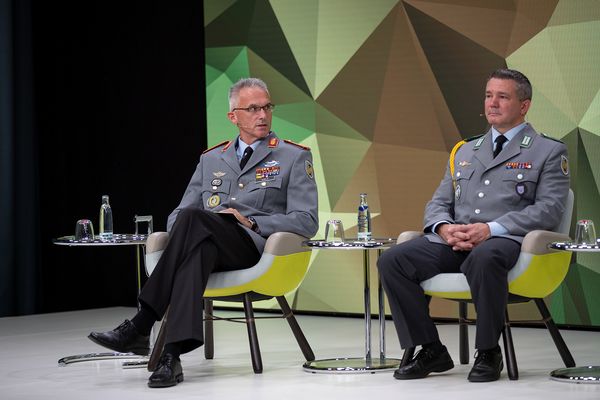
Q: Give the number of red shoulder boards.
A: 2